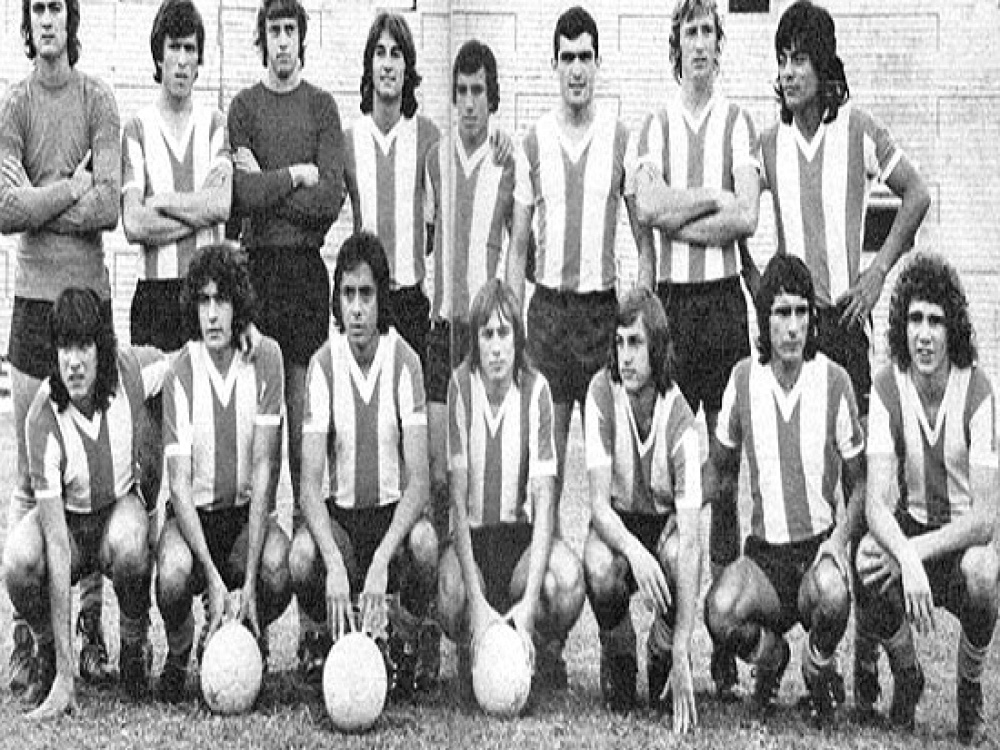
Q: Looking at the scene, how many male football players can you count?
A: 15